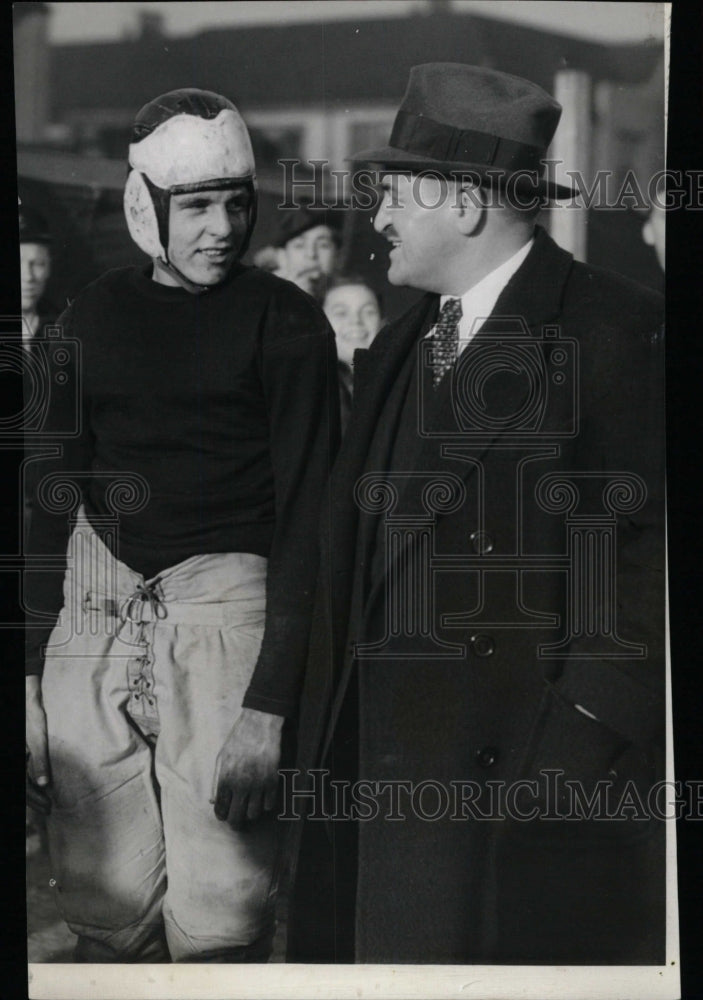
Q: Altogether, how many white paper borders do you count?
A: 2